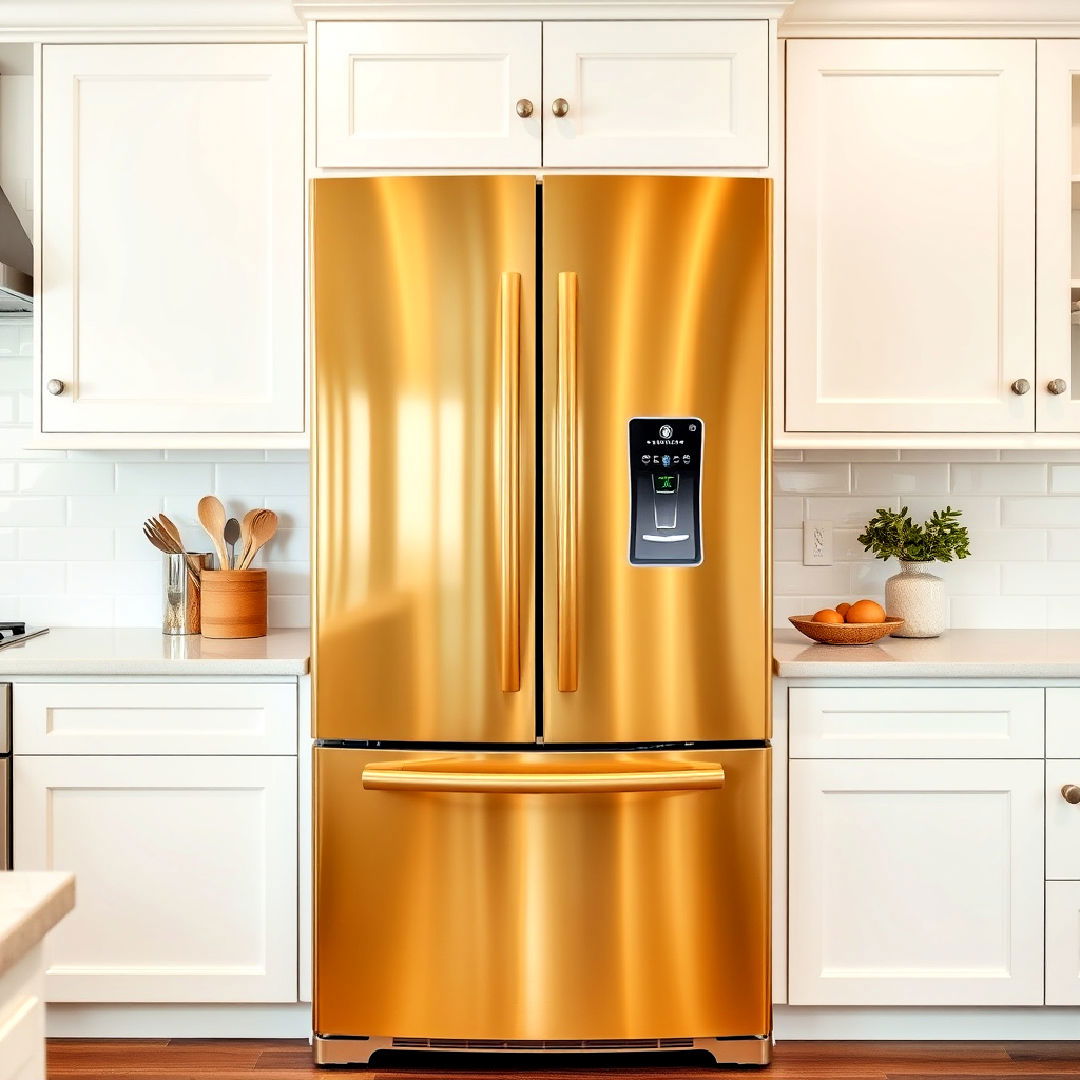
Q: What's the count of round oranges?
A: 3